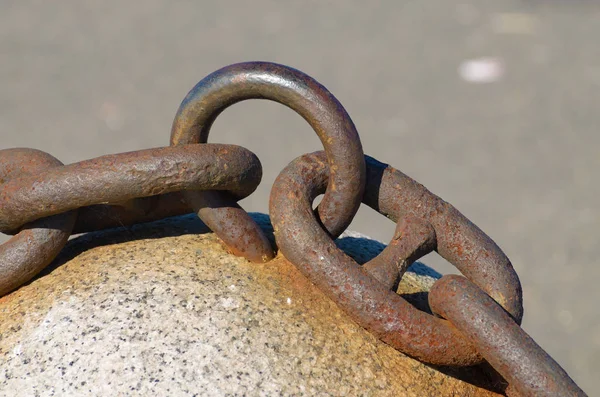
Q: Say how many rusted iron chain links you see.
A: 5